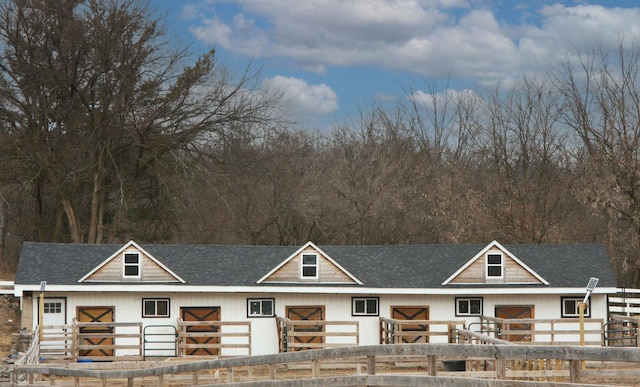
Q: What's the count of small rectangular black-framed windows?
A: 5